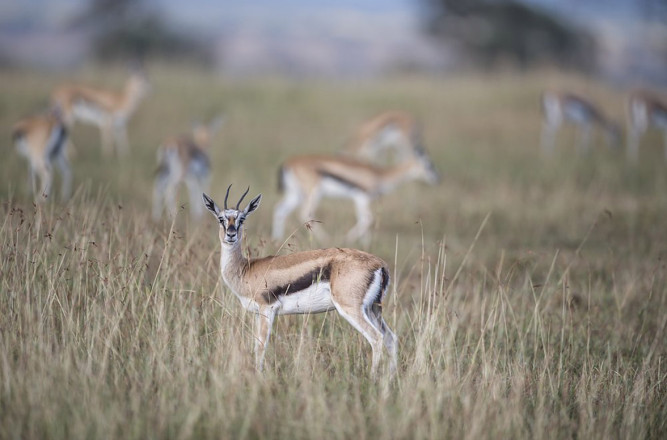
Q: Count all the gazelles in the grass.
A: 8